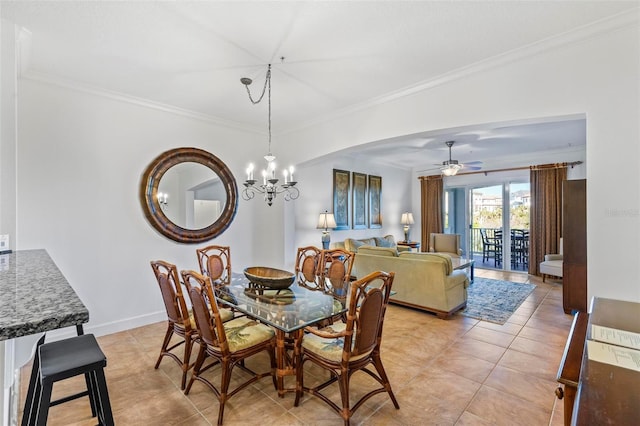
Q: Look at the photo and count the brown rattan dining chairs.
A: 6